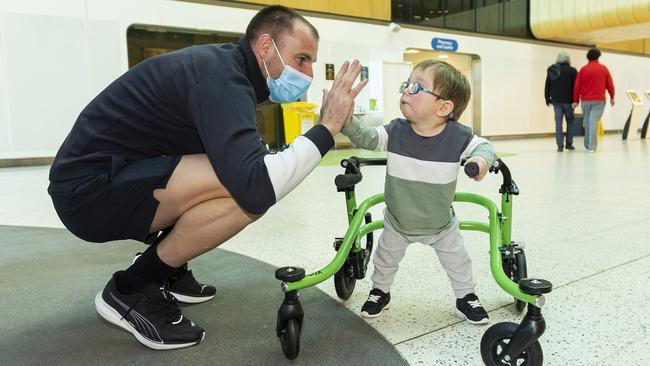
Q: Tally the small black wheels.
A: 4